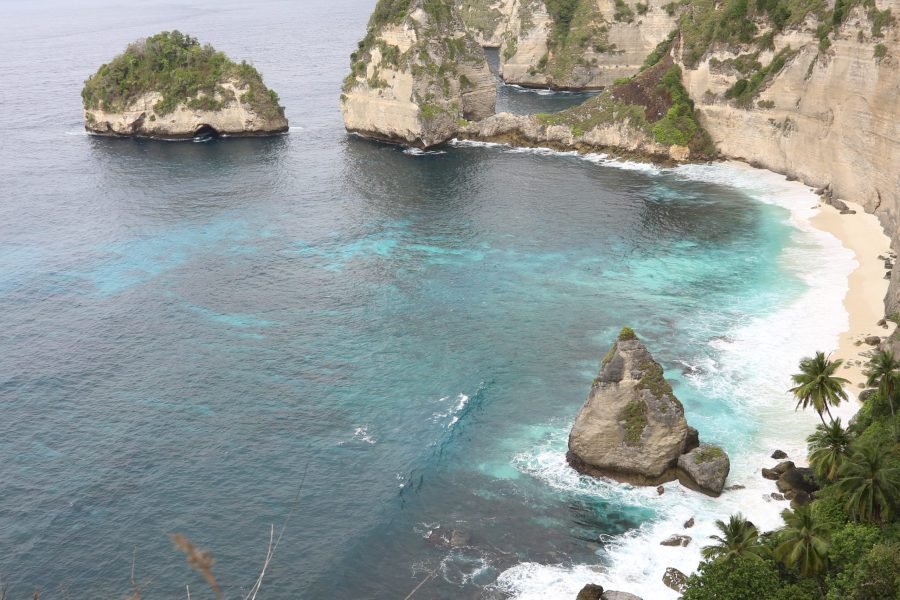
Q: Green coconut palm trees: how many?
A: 6